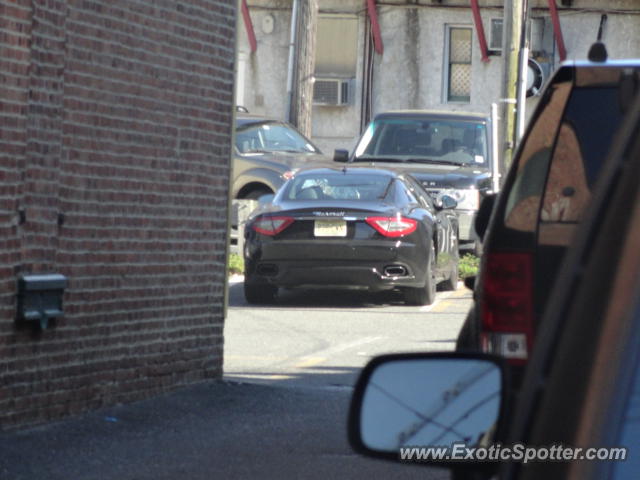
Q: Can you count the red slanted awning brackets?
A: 4